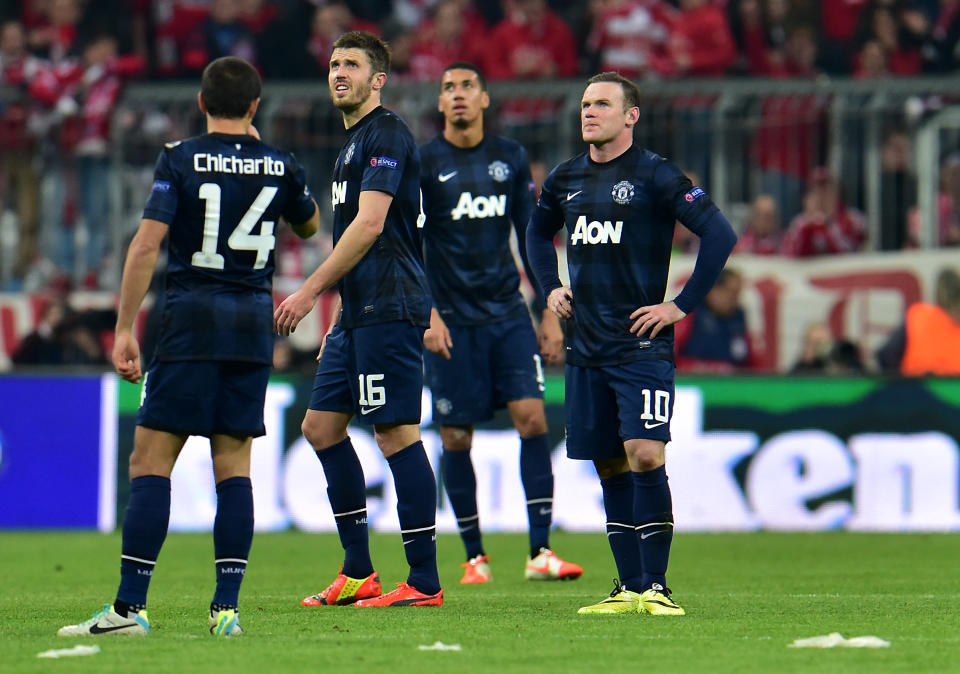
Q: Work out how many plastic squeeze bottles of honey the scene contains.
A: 0